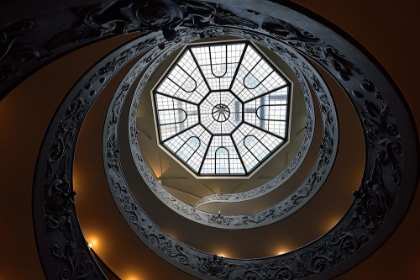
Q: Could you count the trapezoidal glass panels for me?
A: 8